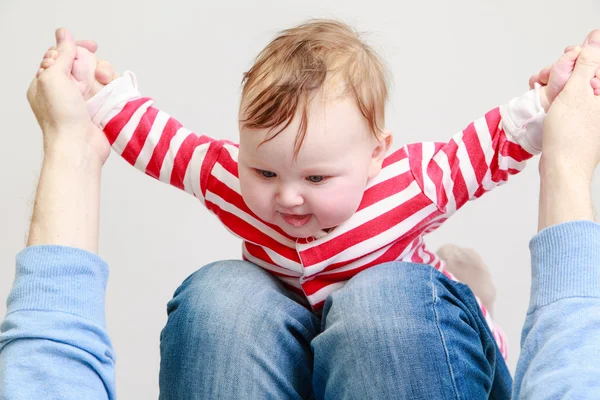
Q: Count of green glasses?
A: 0